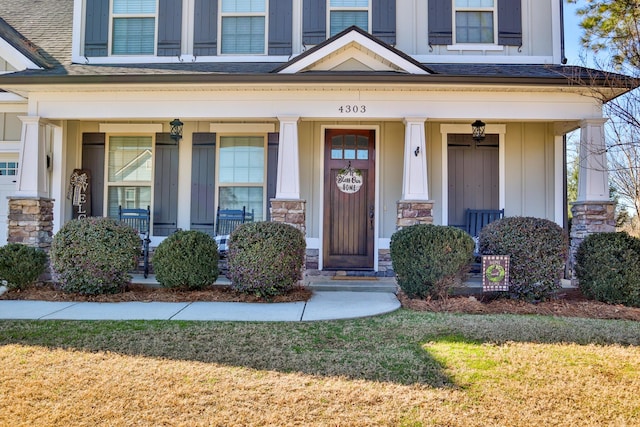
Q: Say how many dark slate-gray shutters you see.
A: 14